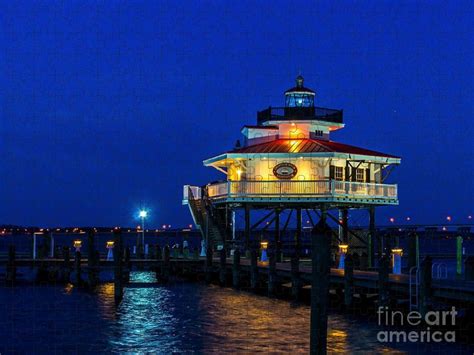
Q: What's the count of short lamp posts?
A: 5